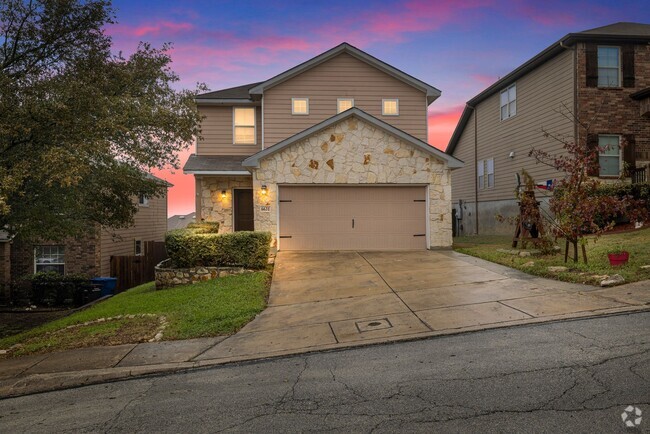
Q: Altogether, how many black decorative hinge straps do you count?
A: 4